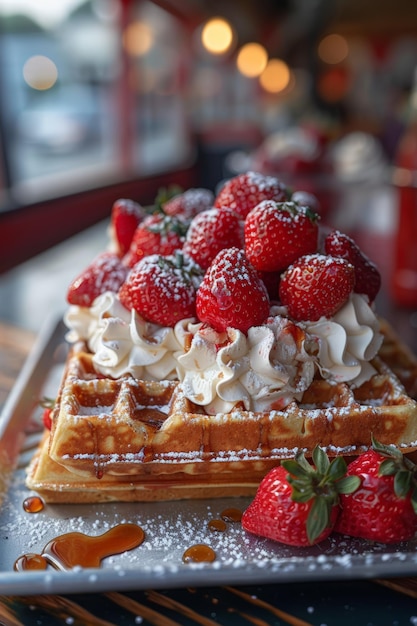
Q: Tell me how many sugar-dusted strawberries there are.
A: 11